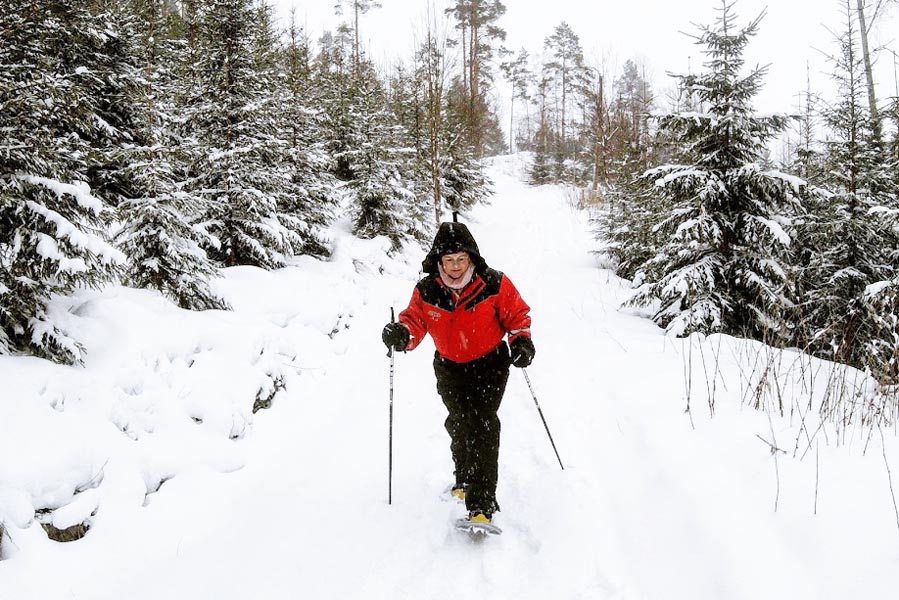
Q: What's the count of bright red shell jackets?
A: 1